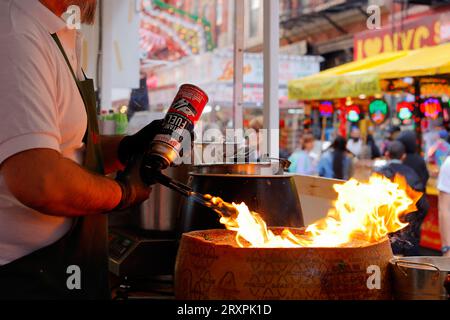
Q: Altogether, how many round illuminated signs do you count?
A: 5